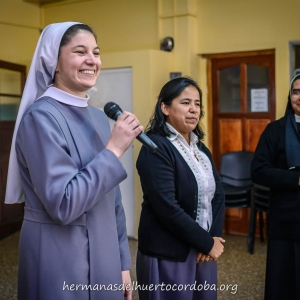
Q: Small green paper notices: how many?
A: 0